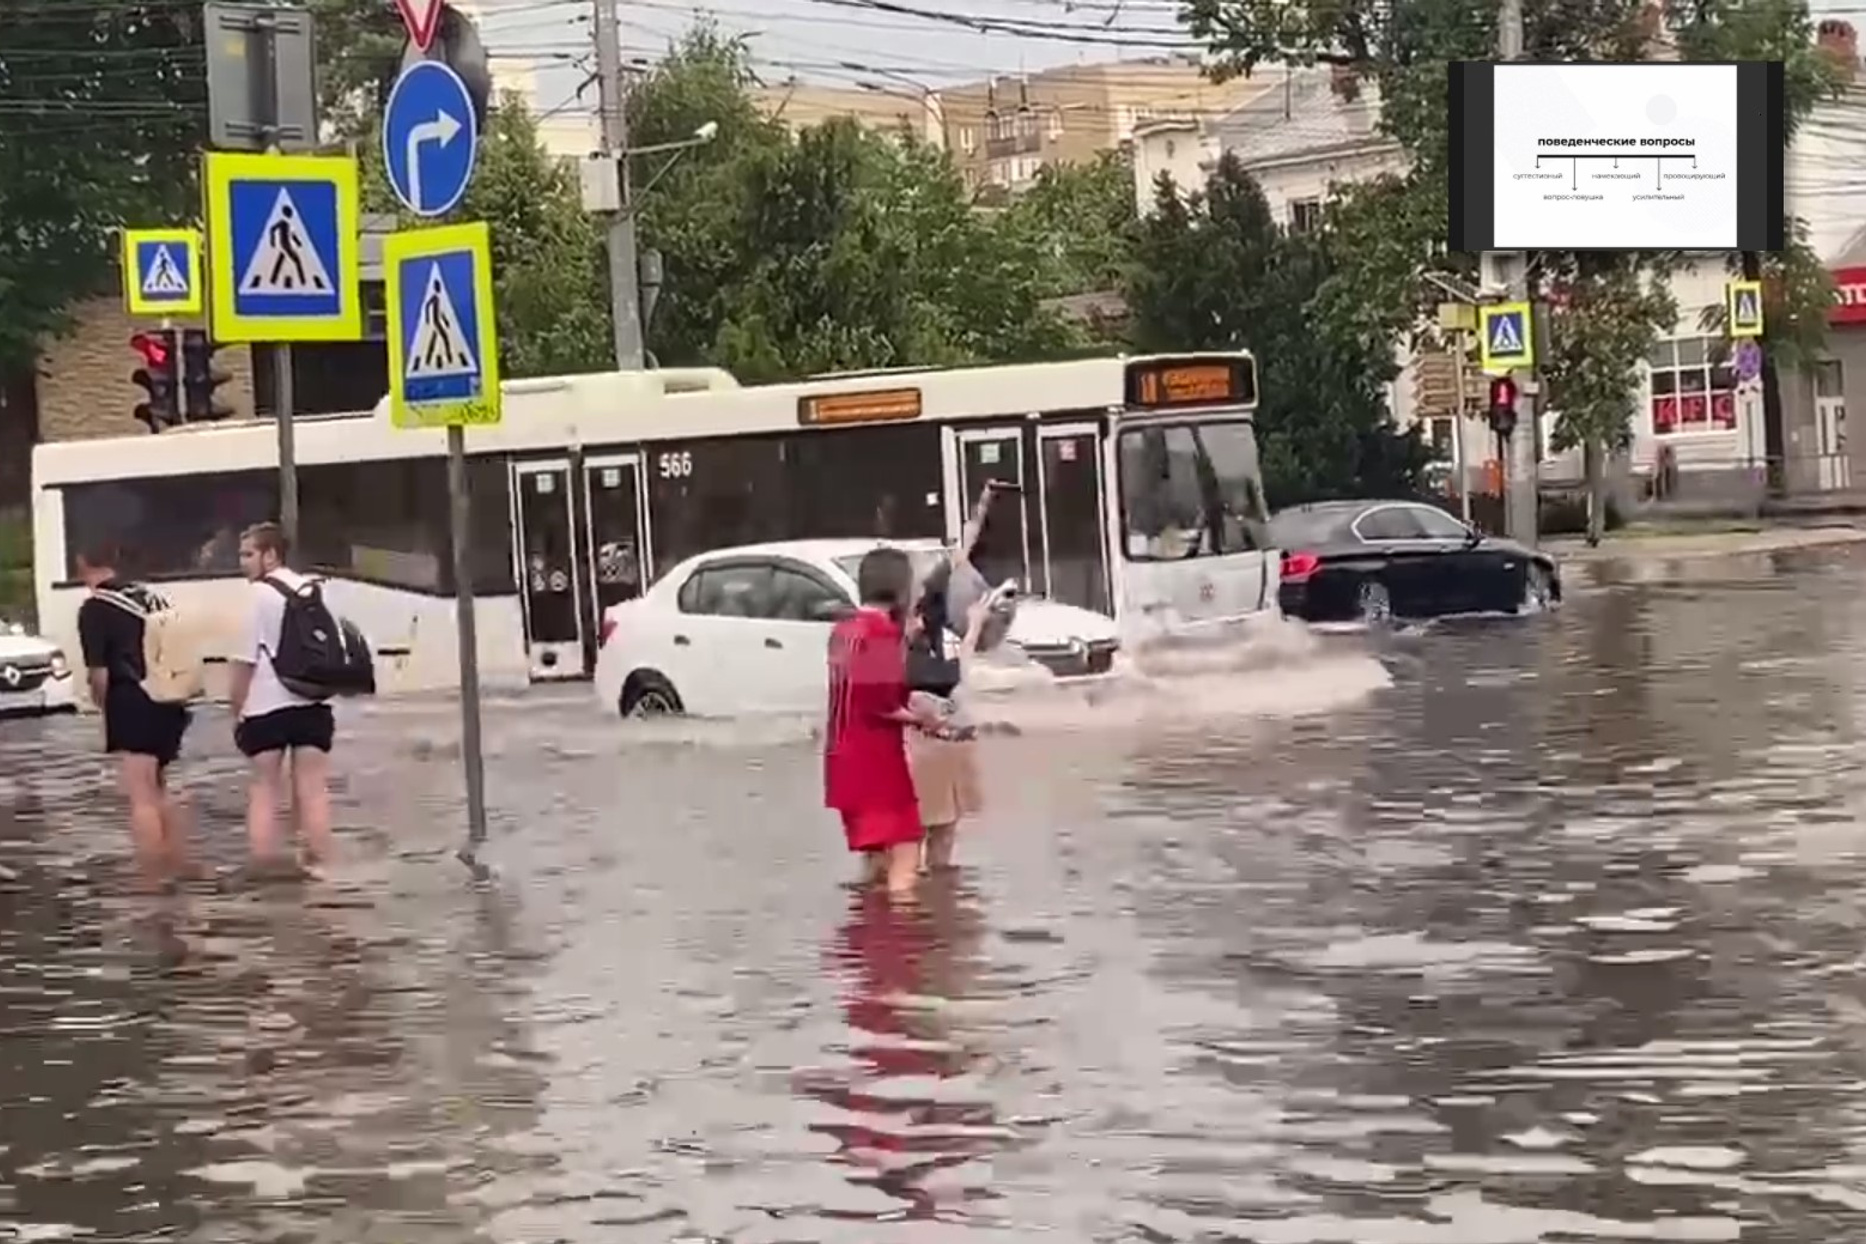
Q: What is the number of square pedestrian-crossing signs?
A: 5